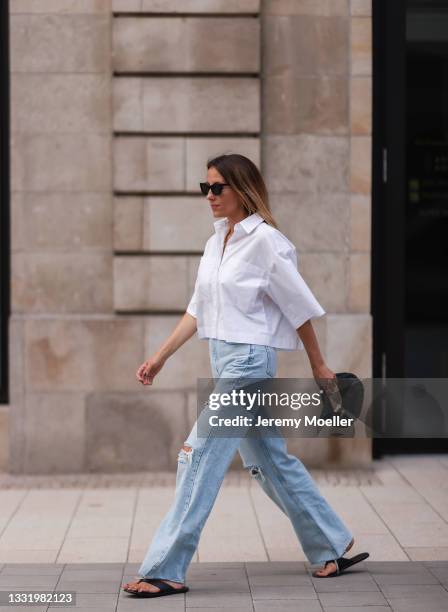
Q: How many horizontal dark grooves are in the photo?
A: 6